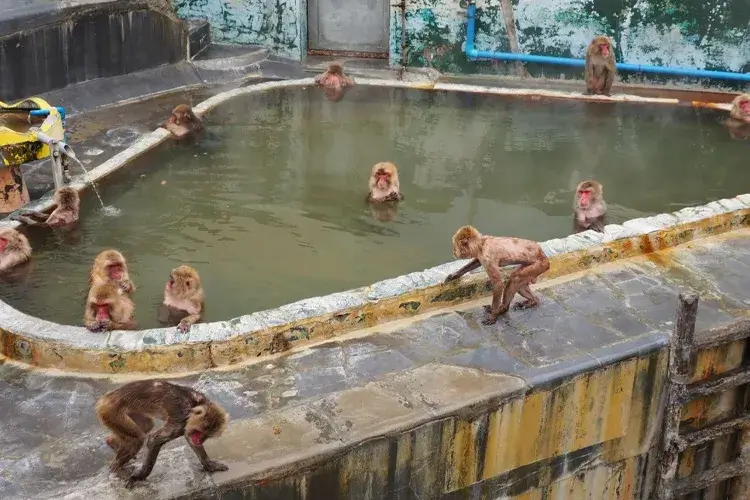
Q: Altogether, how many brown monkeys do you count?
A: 13